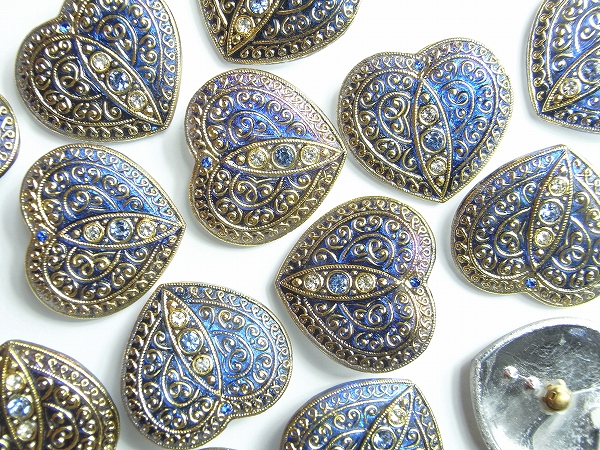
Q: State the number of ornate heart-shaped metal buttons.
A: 13